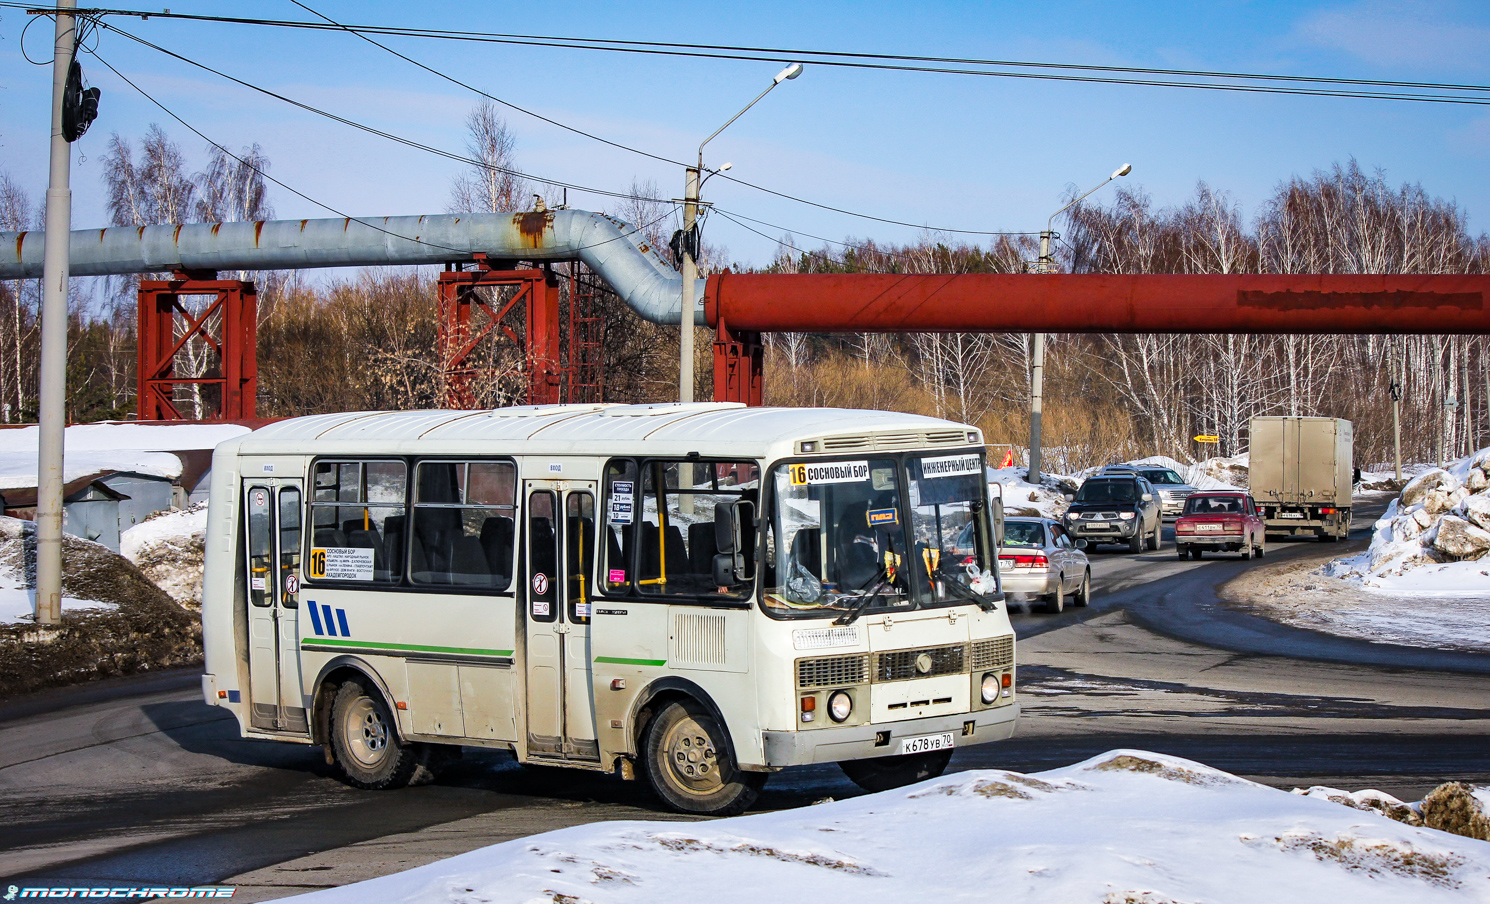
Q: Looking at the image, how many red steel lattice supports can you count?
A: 3